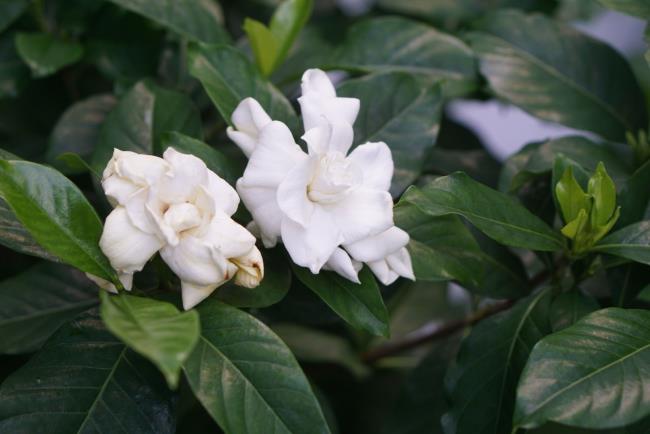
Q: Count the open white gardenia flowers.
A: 2